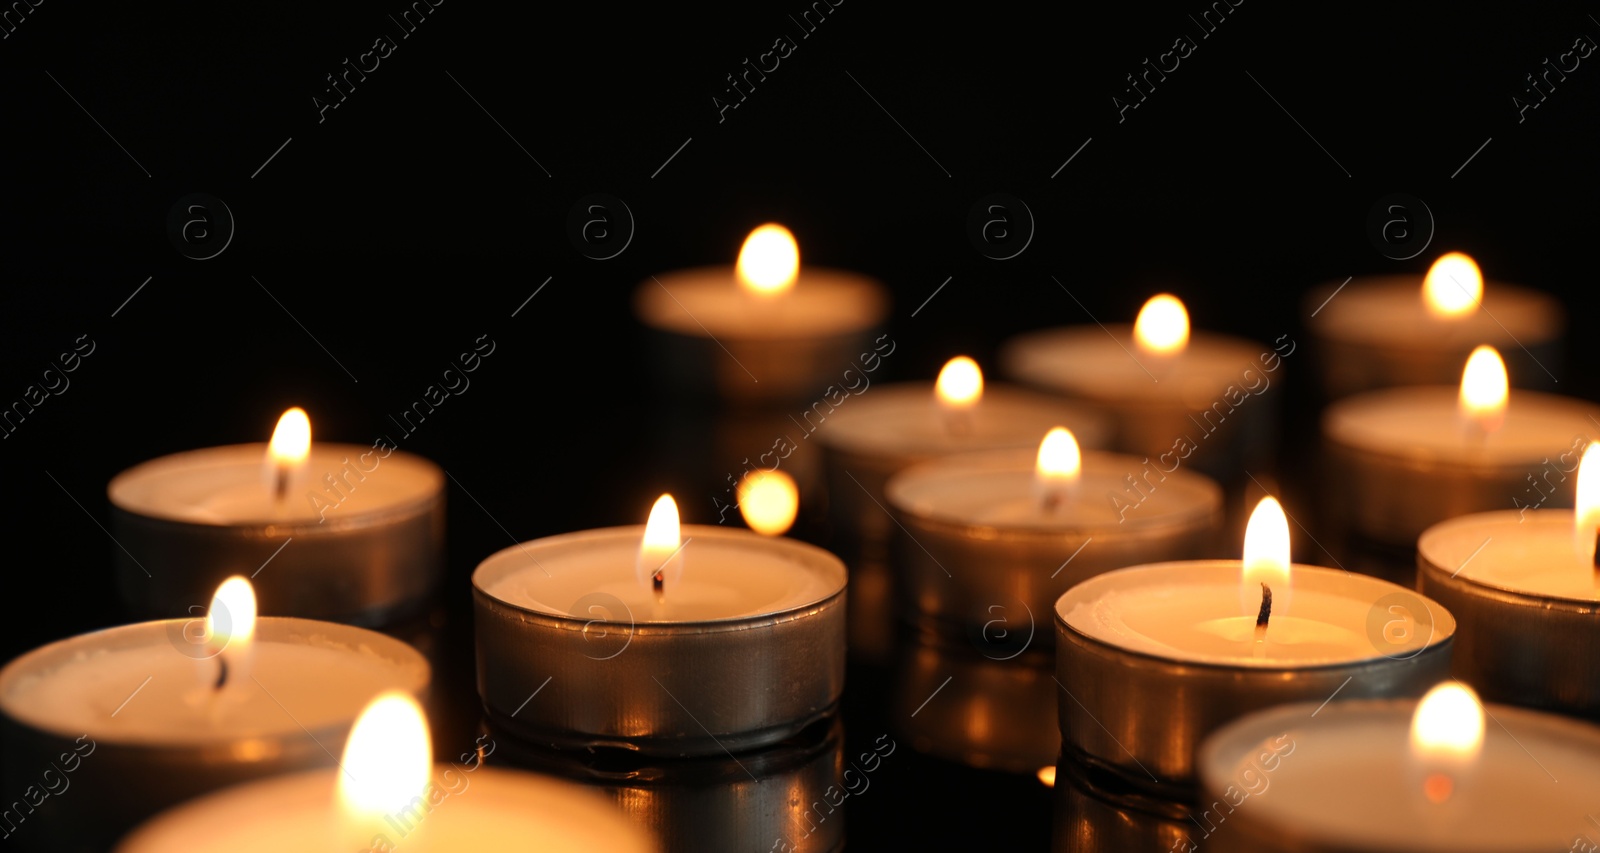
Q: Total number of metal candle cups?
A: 13